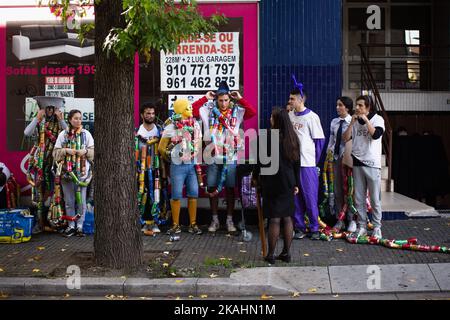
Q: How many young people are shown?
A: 9